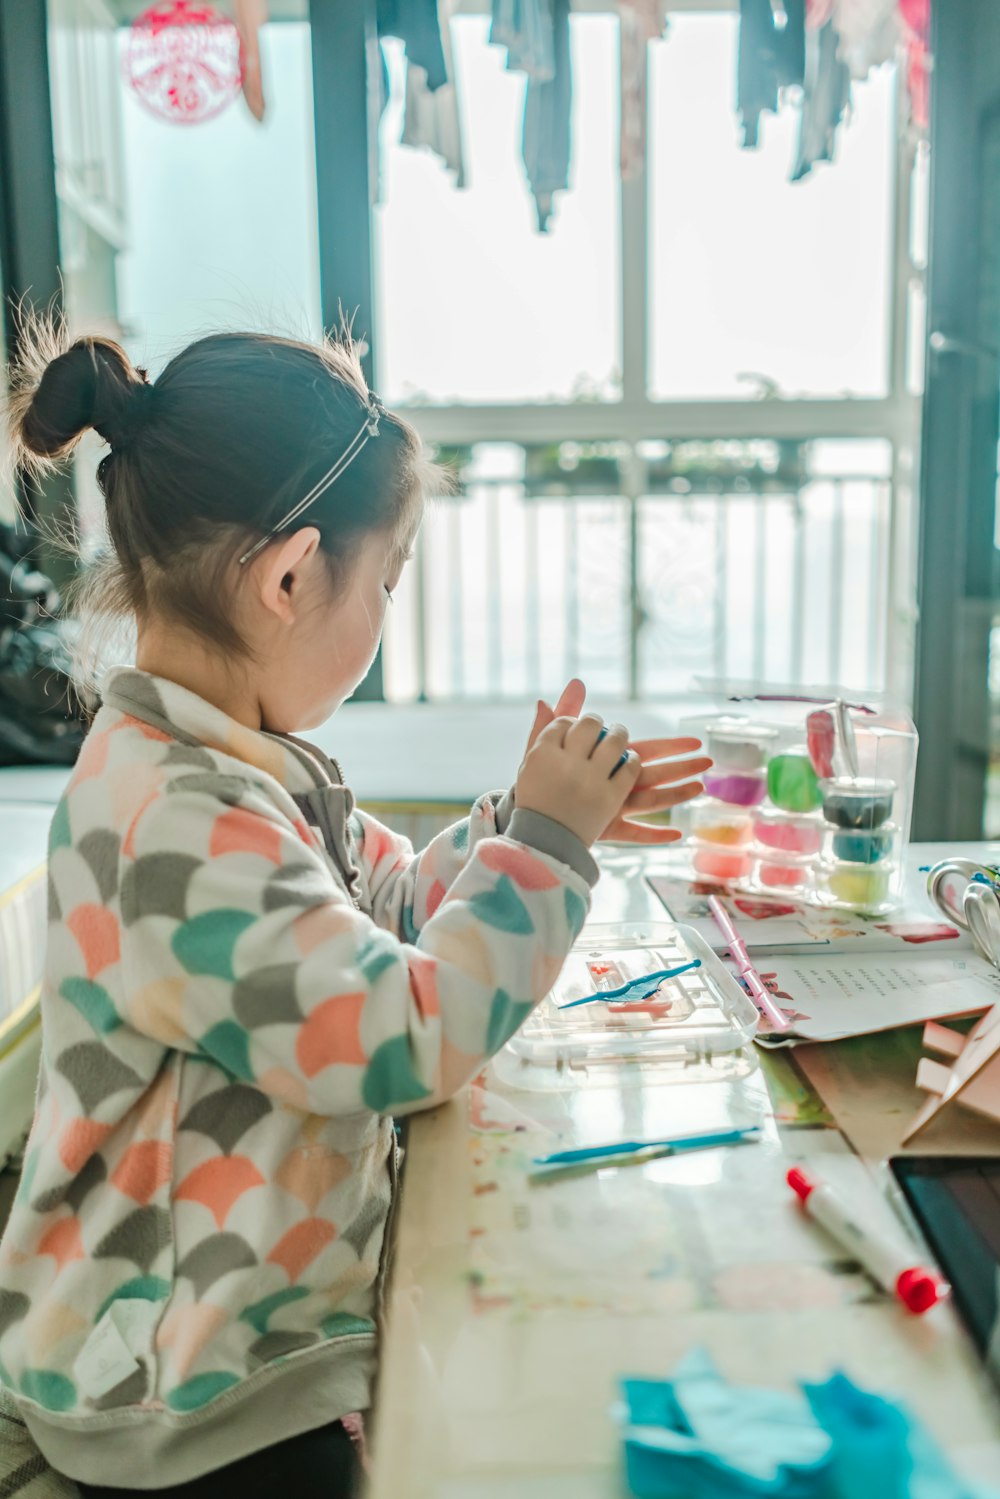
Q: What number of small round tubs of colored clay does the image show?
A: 10